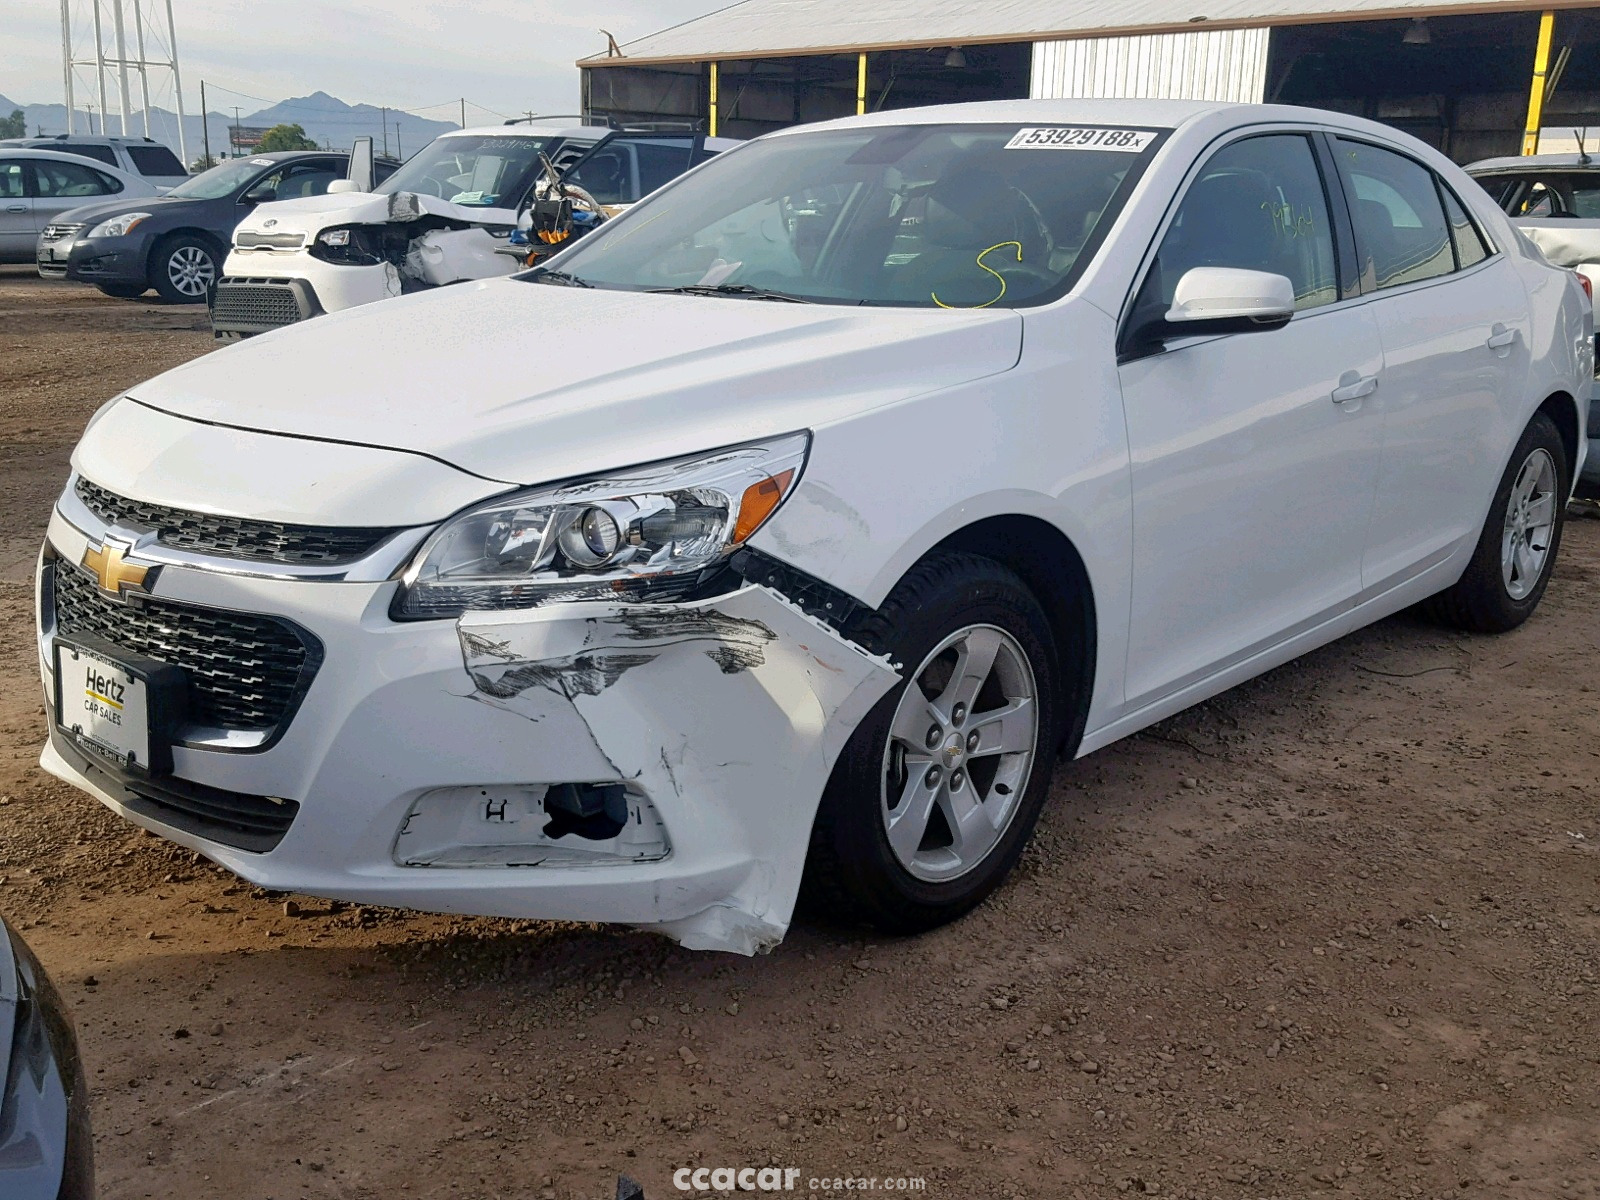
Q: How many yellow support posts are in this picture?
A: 3